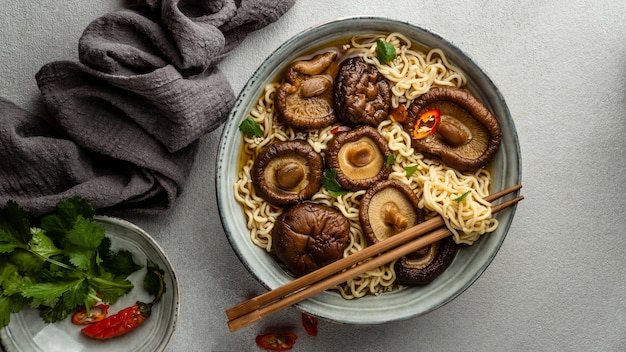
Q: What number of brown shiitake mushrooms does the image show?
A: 8